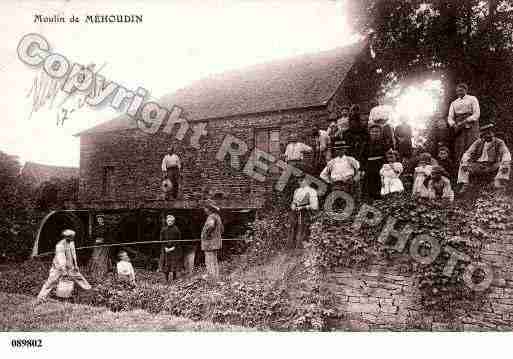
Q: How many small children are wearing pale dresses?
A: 2